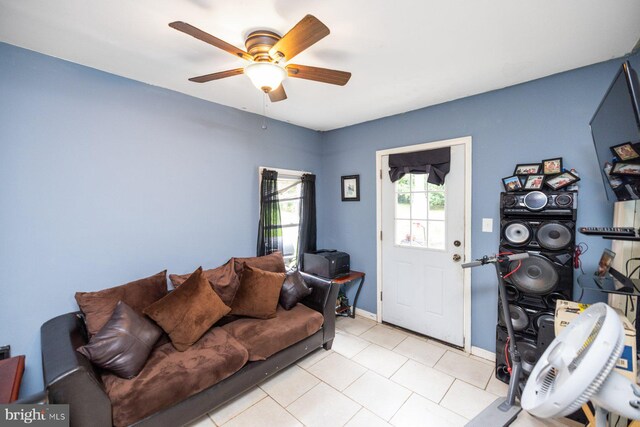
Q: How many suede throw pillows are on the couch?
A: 2